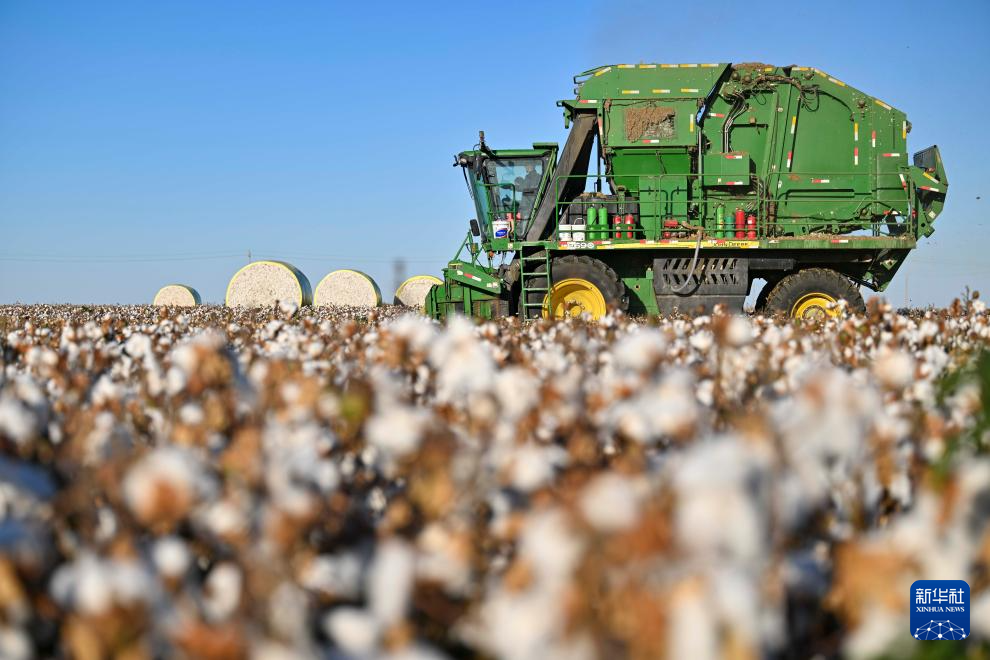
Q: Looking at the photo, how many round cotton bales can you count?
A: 4